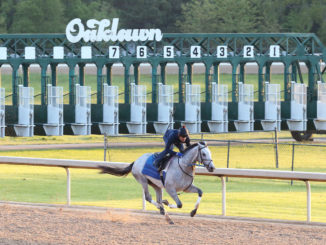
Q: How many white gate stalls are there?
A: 13